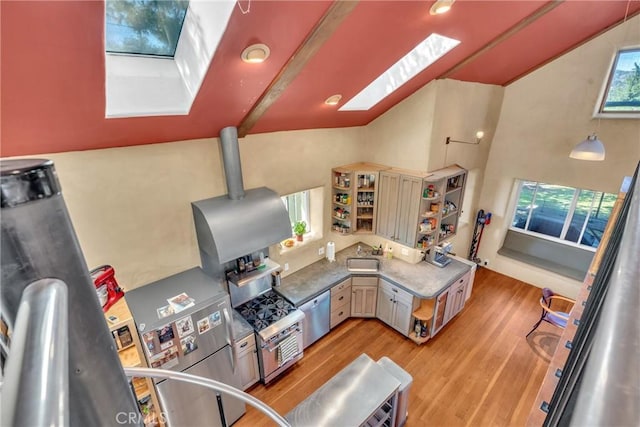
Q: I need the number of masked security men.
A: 0